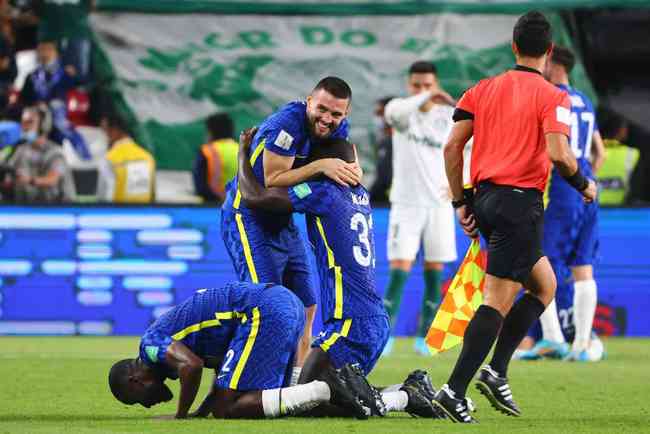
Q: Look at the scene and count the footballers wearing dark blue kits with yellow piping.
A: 4